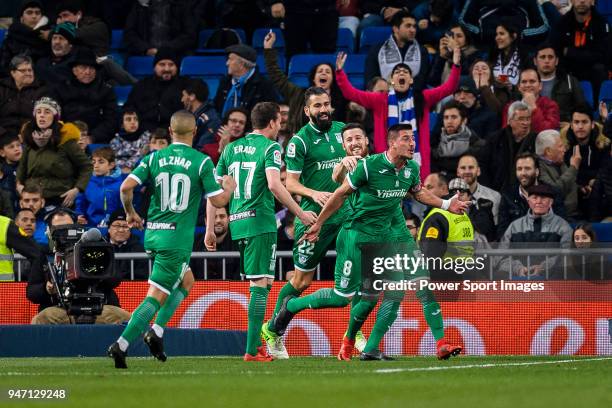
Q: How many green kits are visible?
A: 5